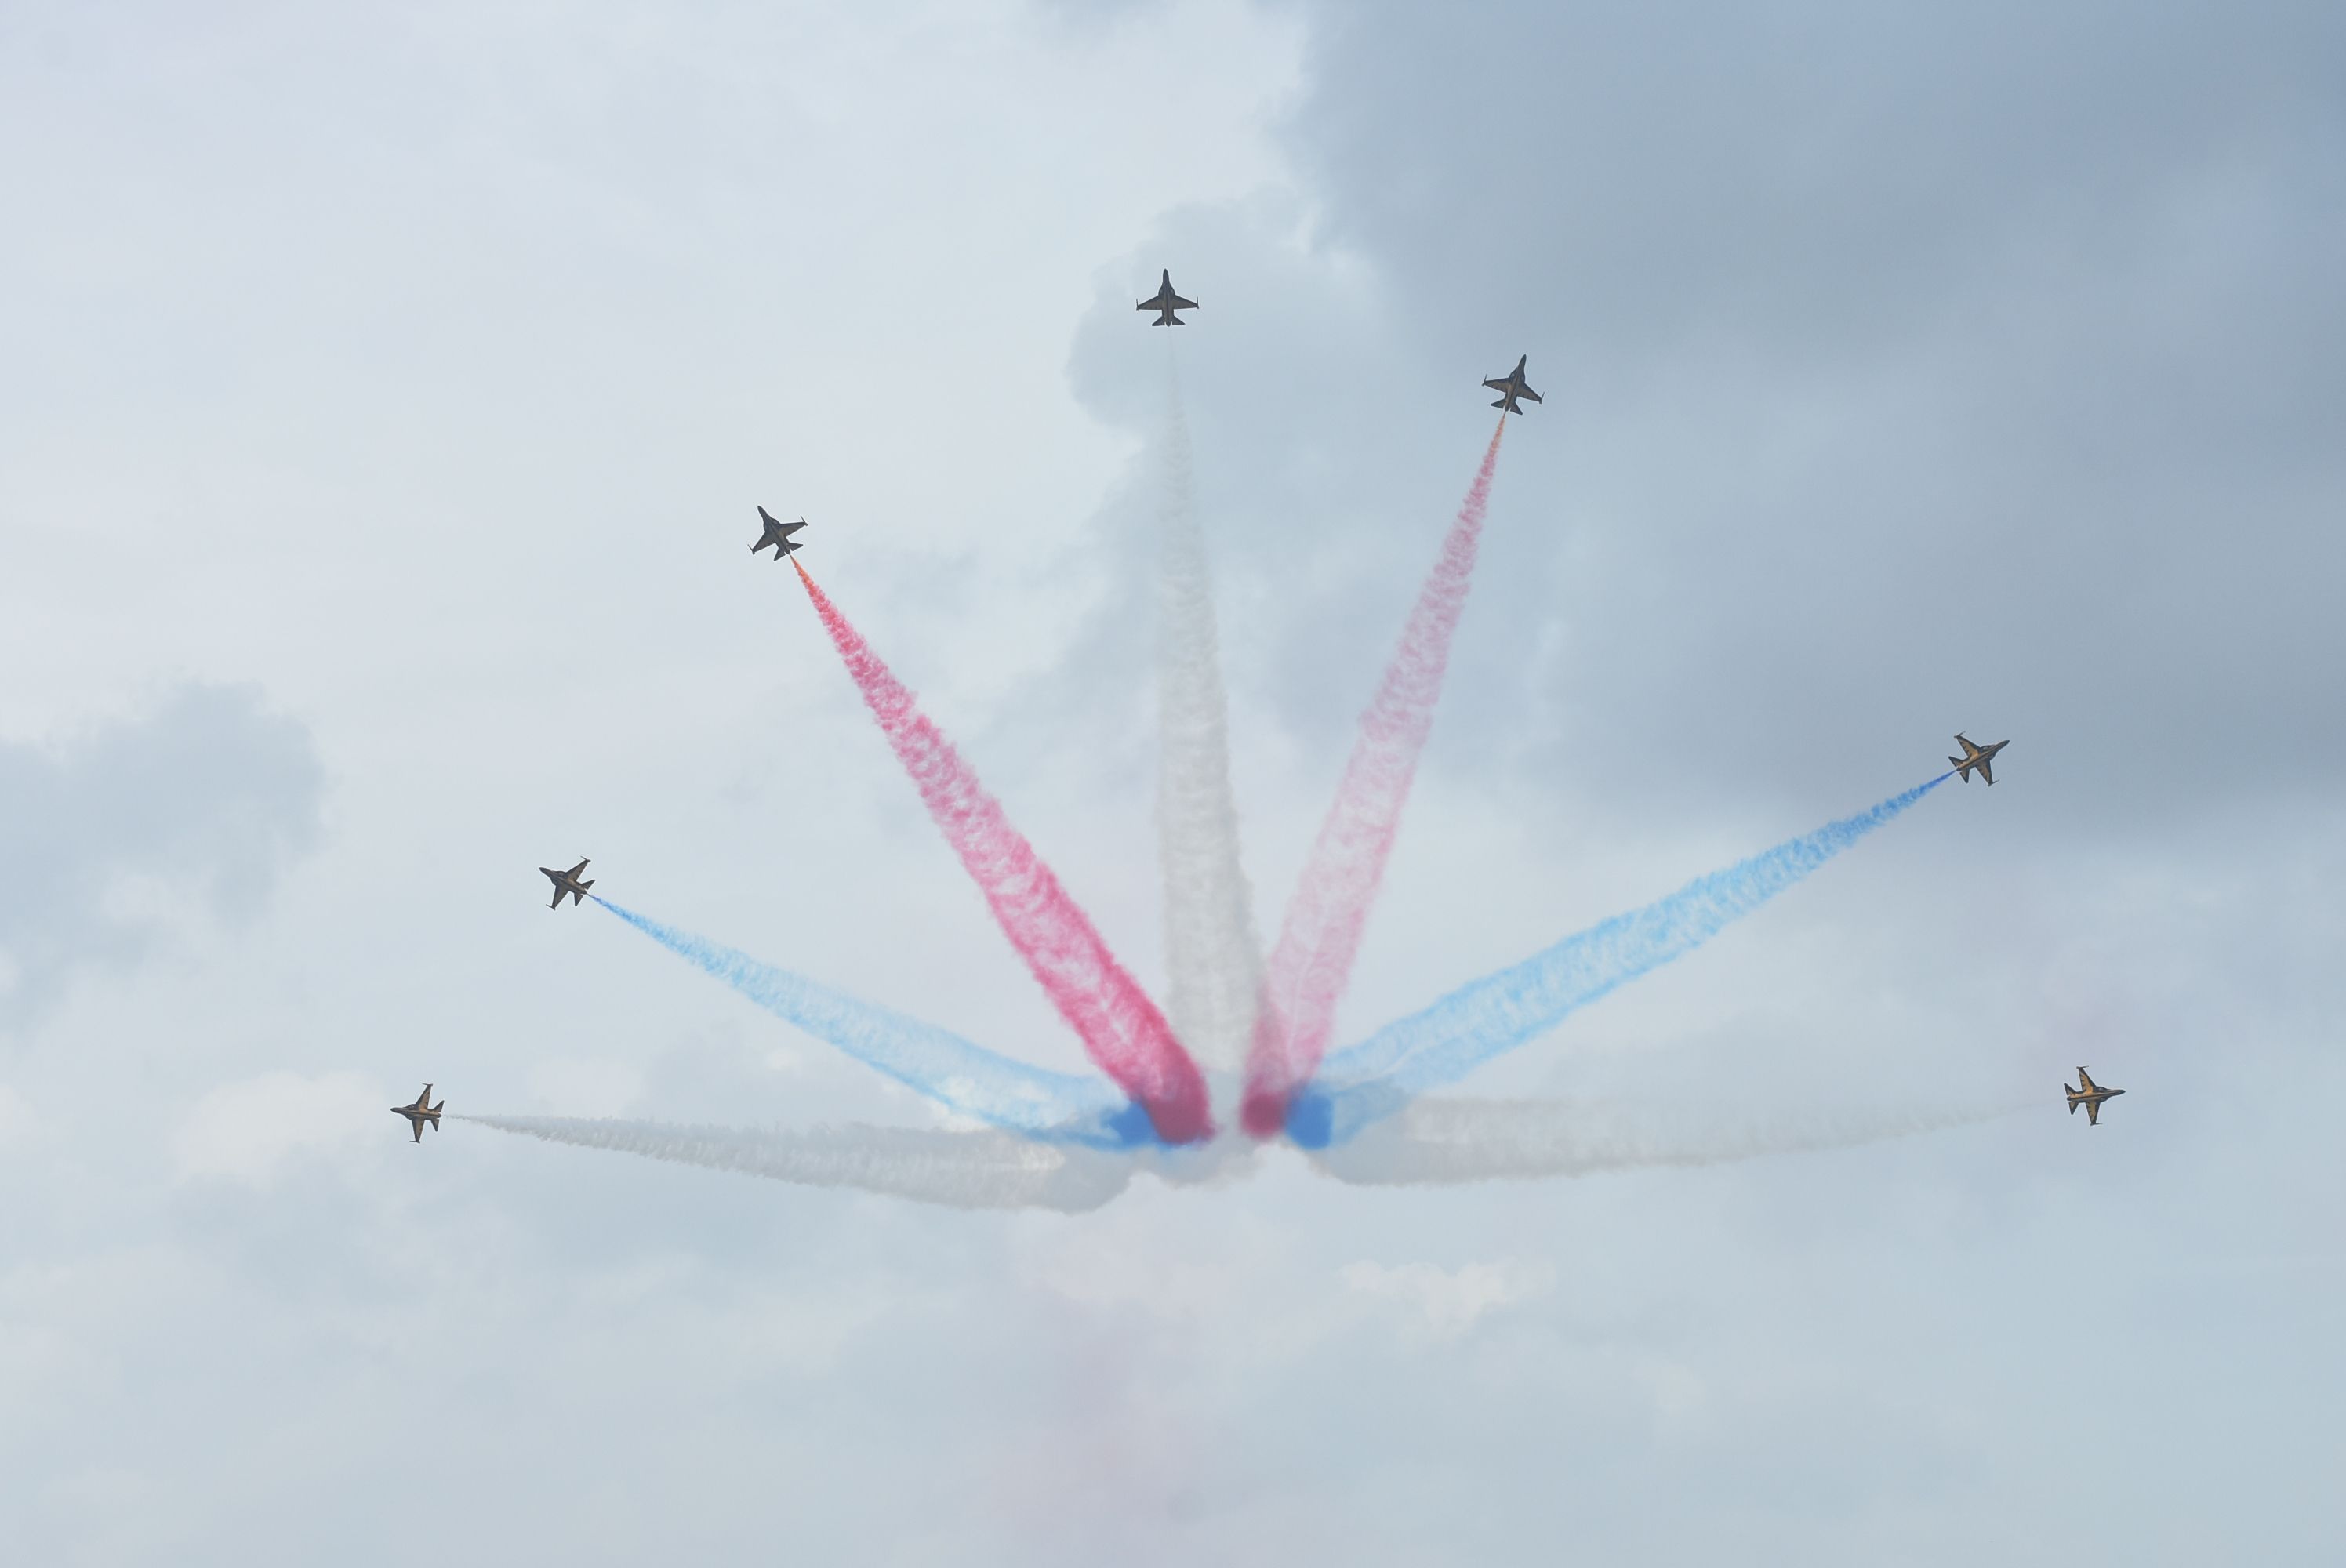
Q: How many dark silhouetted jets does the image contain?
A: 7